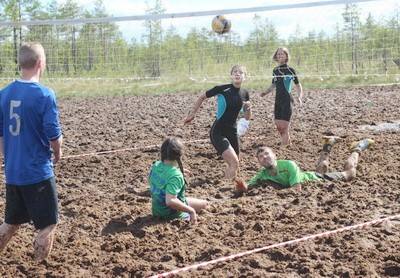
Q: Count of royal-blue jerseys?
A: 1